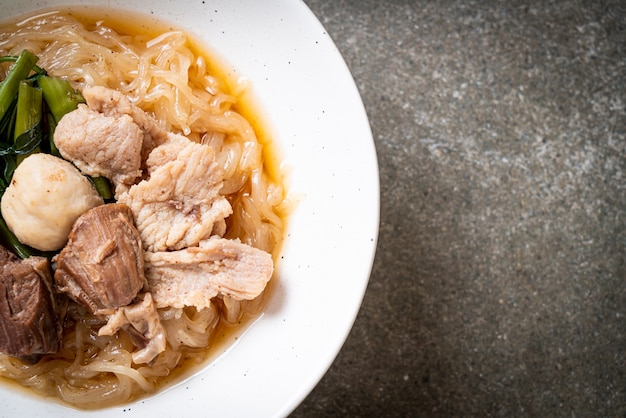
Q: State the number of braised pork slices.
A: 2